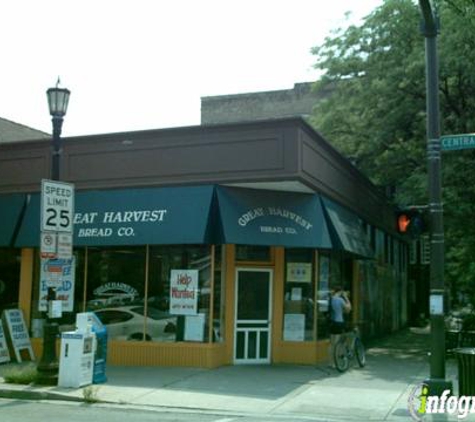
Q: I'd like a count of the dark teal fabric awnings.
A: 4